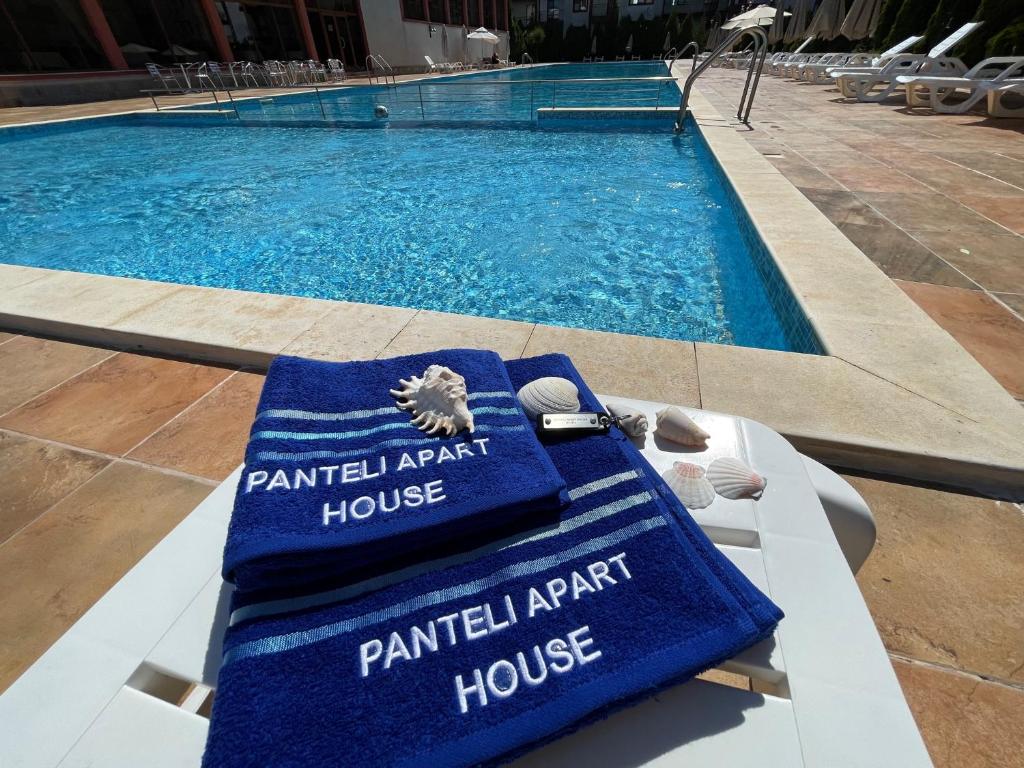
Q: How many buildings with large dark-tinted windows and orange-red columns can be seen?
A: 1